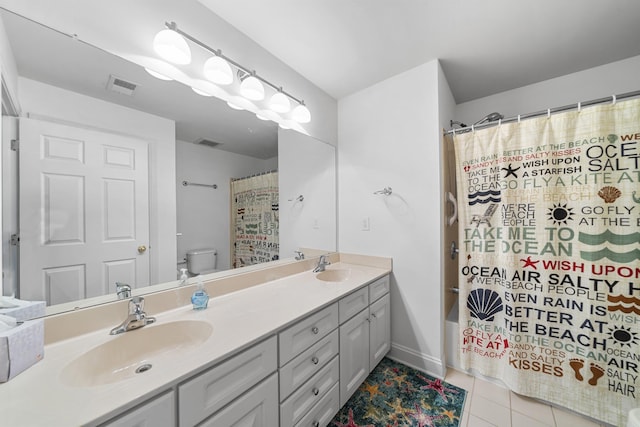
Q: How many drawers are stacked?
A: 4